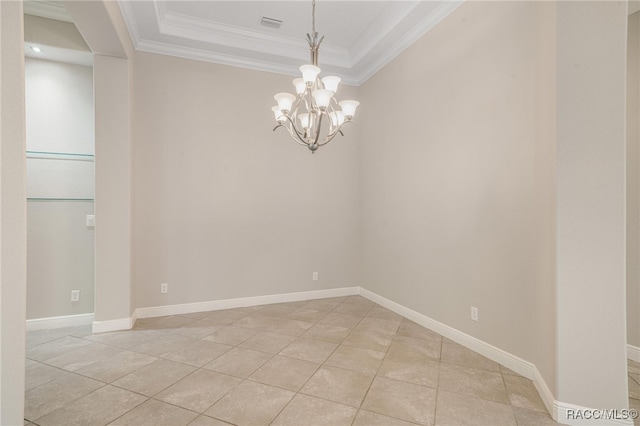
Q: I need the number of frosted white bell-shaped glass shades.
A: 9